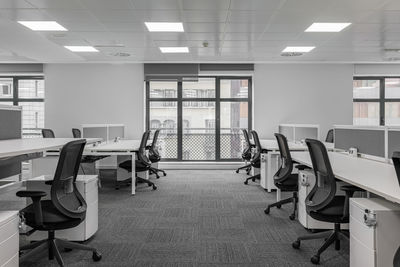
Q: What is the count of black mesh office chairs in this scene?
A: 11